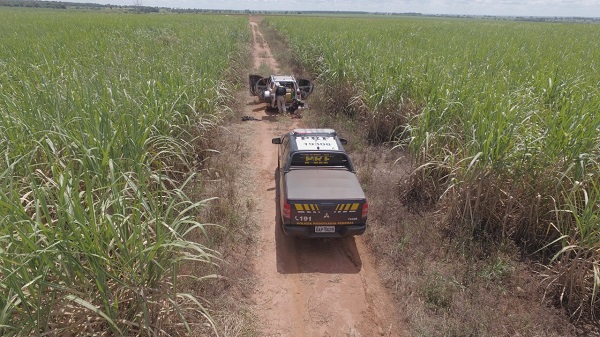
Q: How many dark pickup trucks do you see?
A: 1